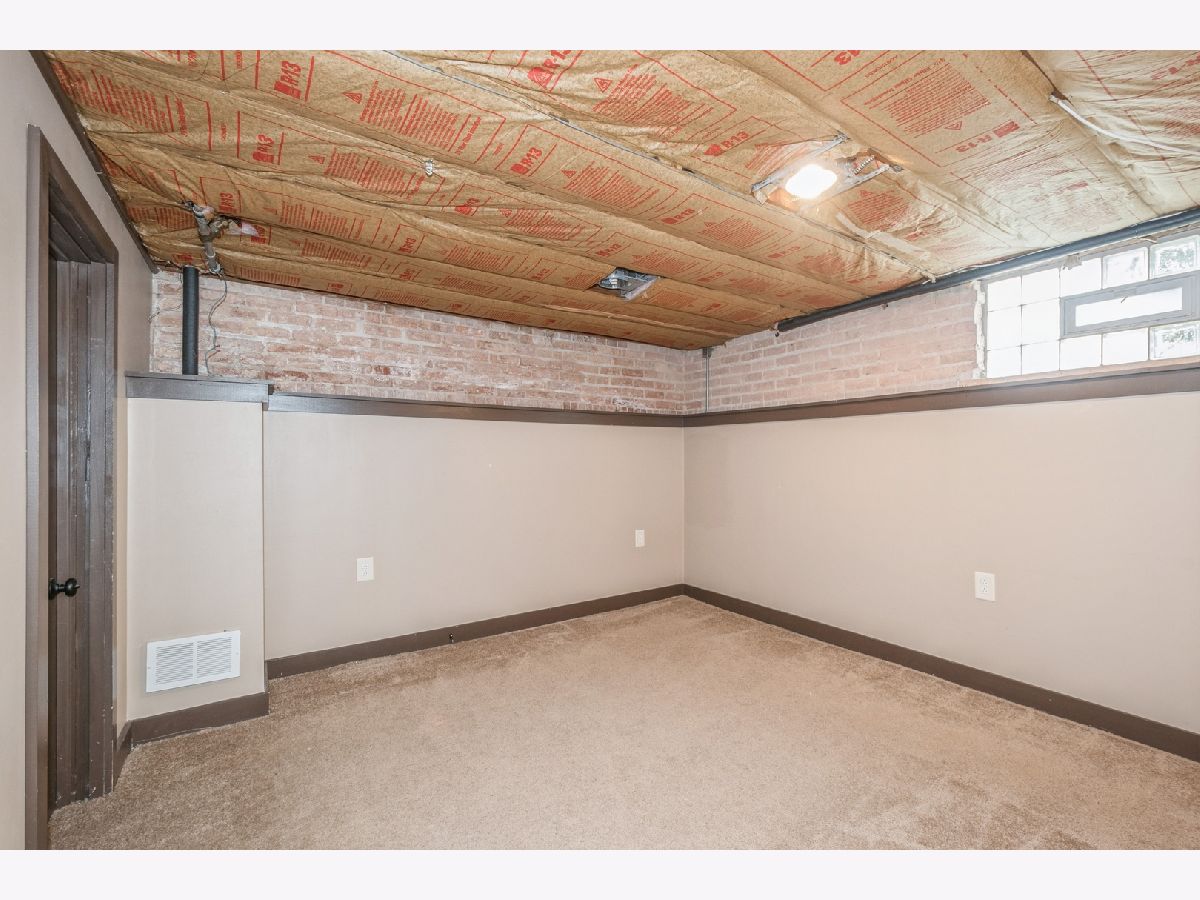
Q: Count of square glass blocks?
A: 12